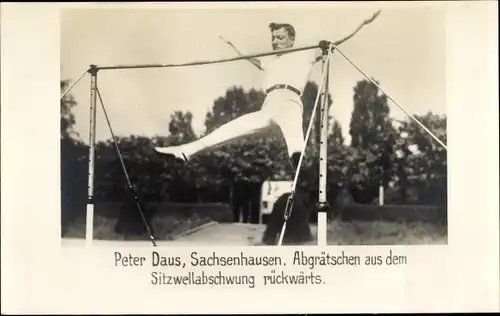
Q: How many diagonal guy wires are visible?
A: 4